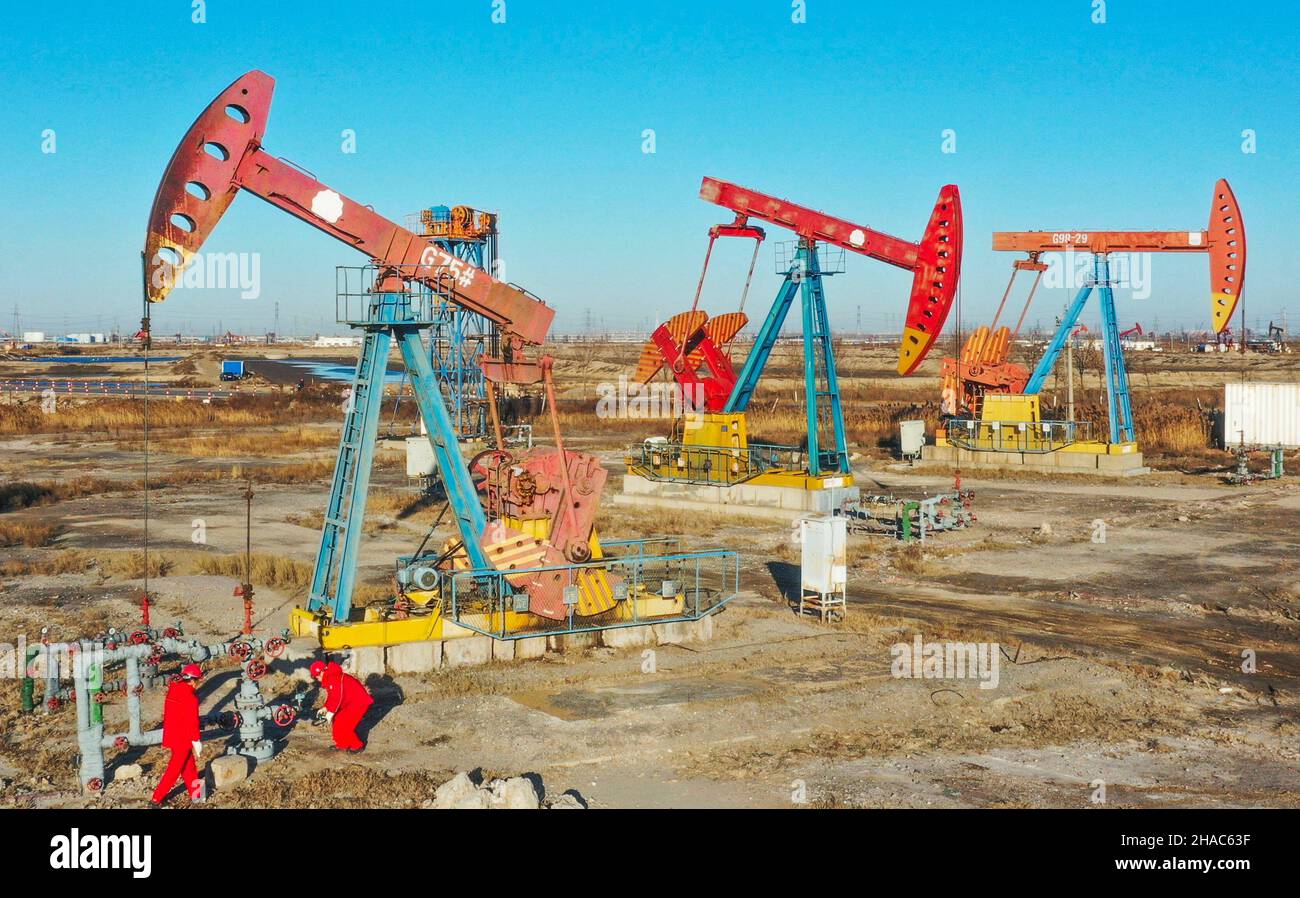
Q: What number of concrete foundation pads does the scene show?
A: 3